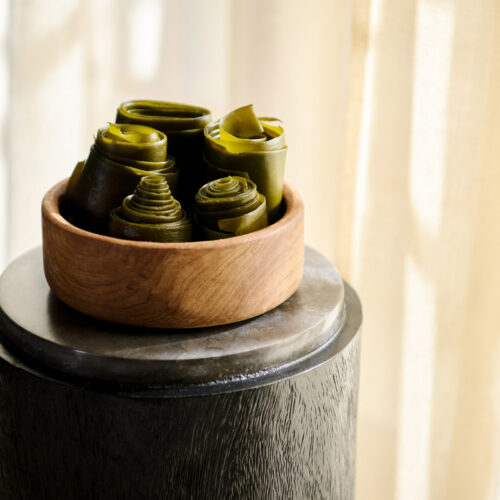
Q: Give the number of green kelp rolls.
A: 5